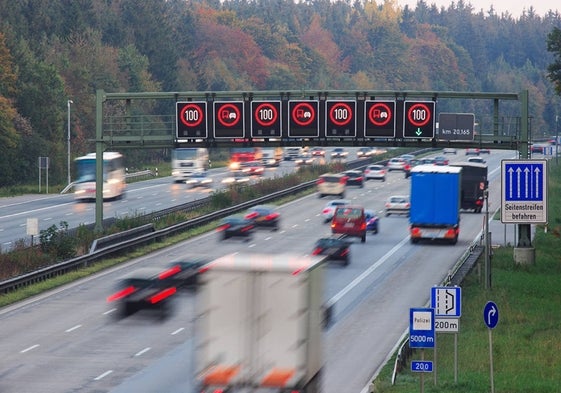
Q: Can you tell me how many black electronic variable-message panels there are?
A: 7